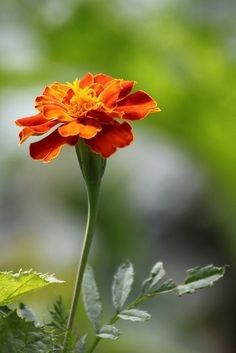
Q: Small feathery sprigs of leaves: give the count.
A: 1